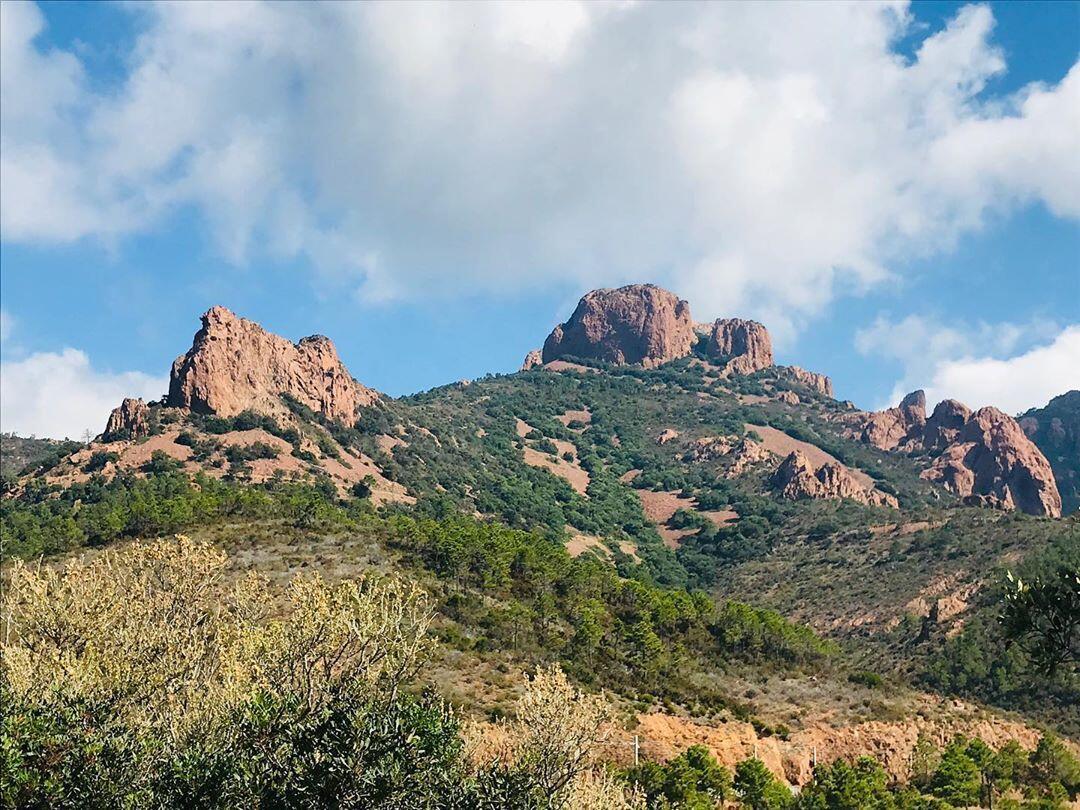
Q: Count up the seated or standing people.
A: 0